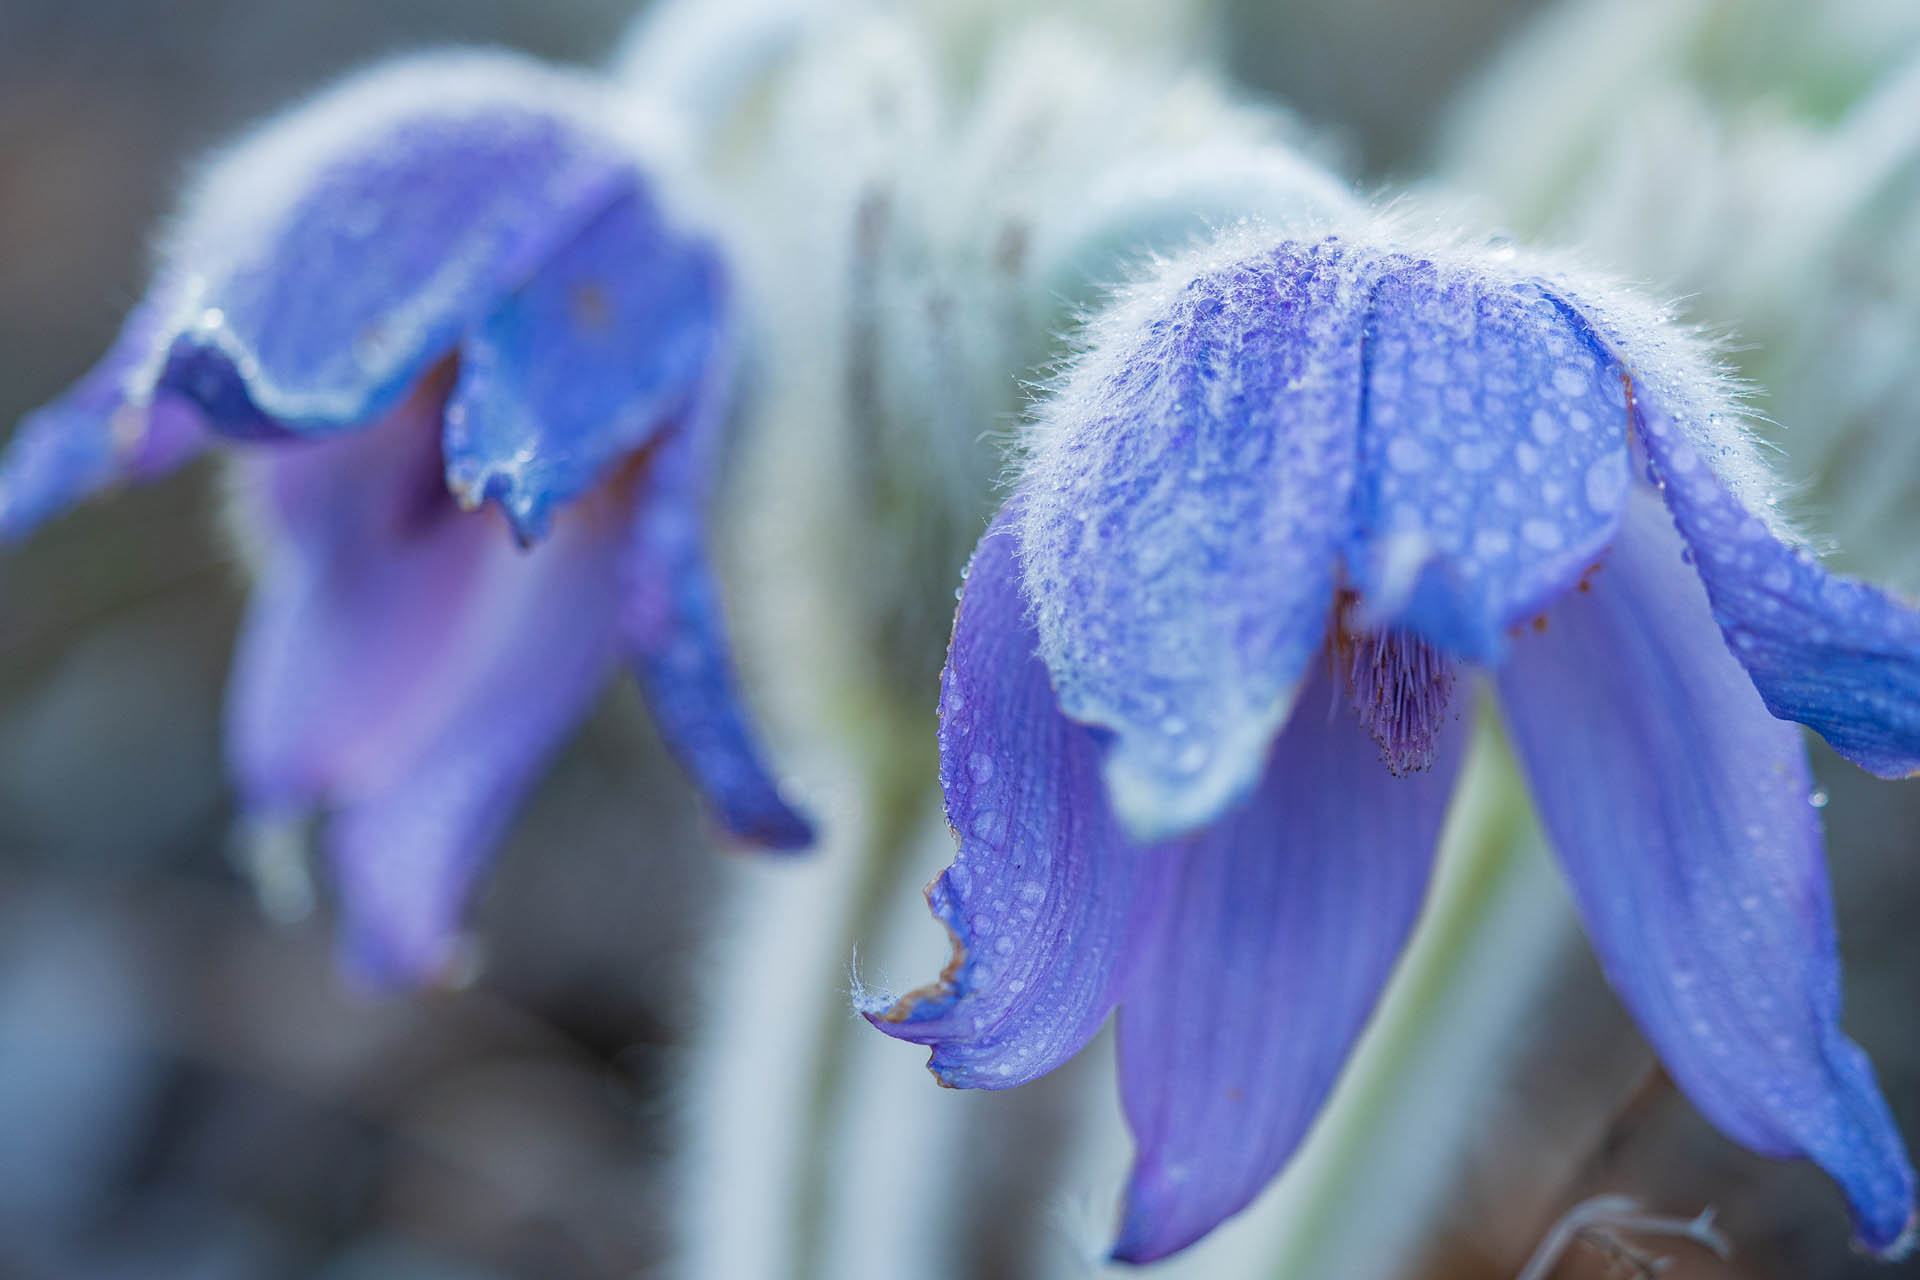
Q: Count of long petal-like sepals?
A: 12